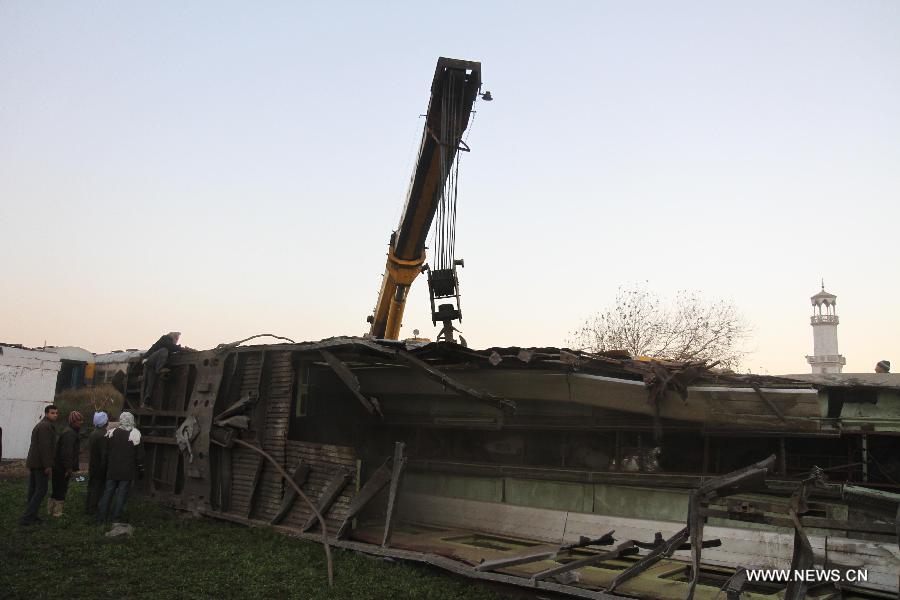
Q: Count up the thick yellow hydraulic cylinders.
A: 1